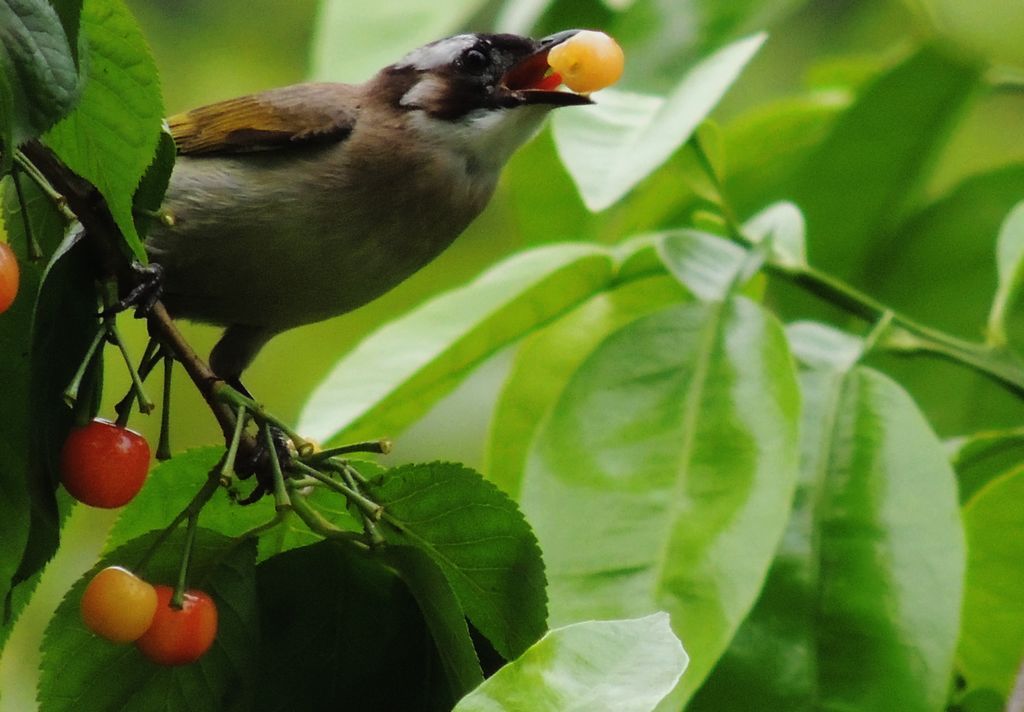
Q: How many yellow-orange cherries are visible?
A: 2